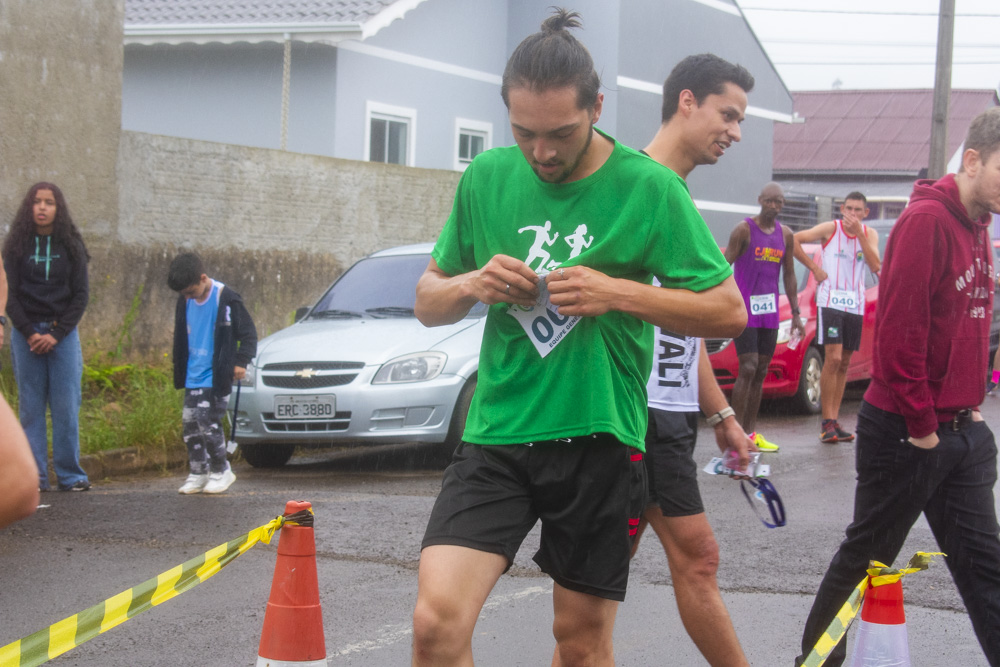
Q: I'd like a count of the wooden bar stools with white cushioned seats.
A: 0